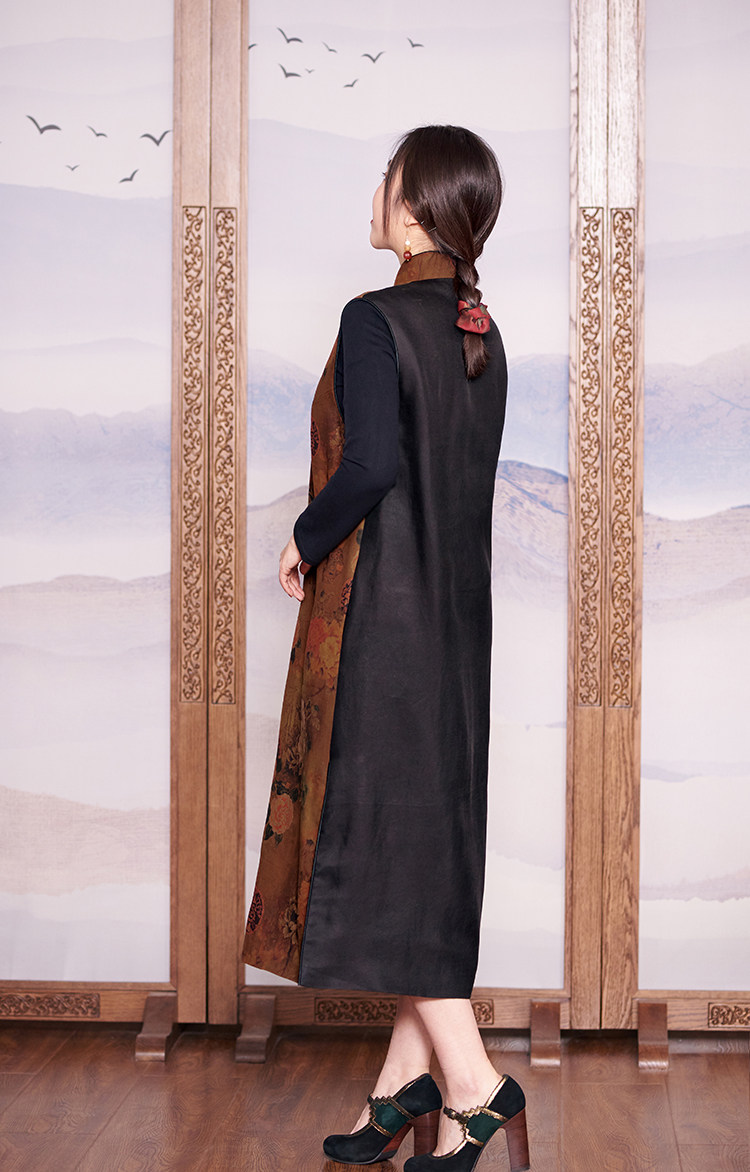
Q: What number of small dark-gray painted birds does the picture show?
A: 13